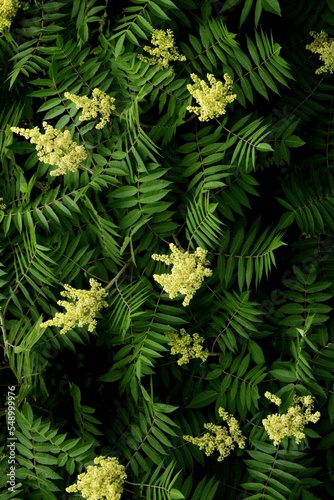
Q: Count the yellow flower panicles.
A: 12